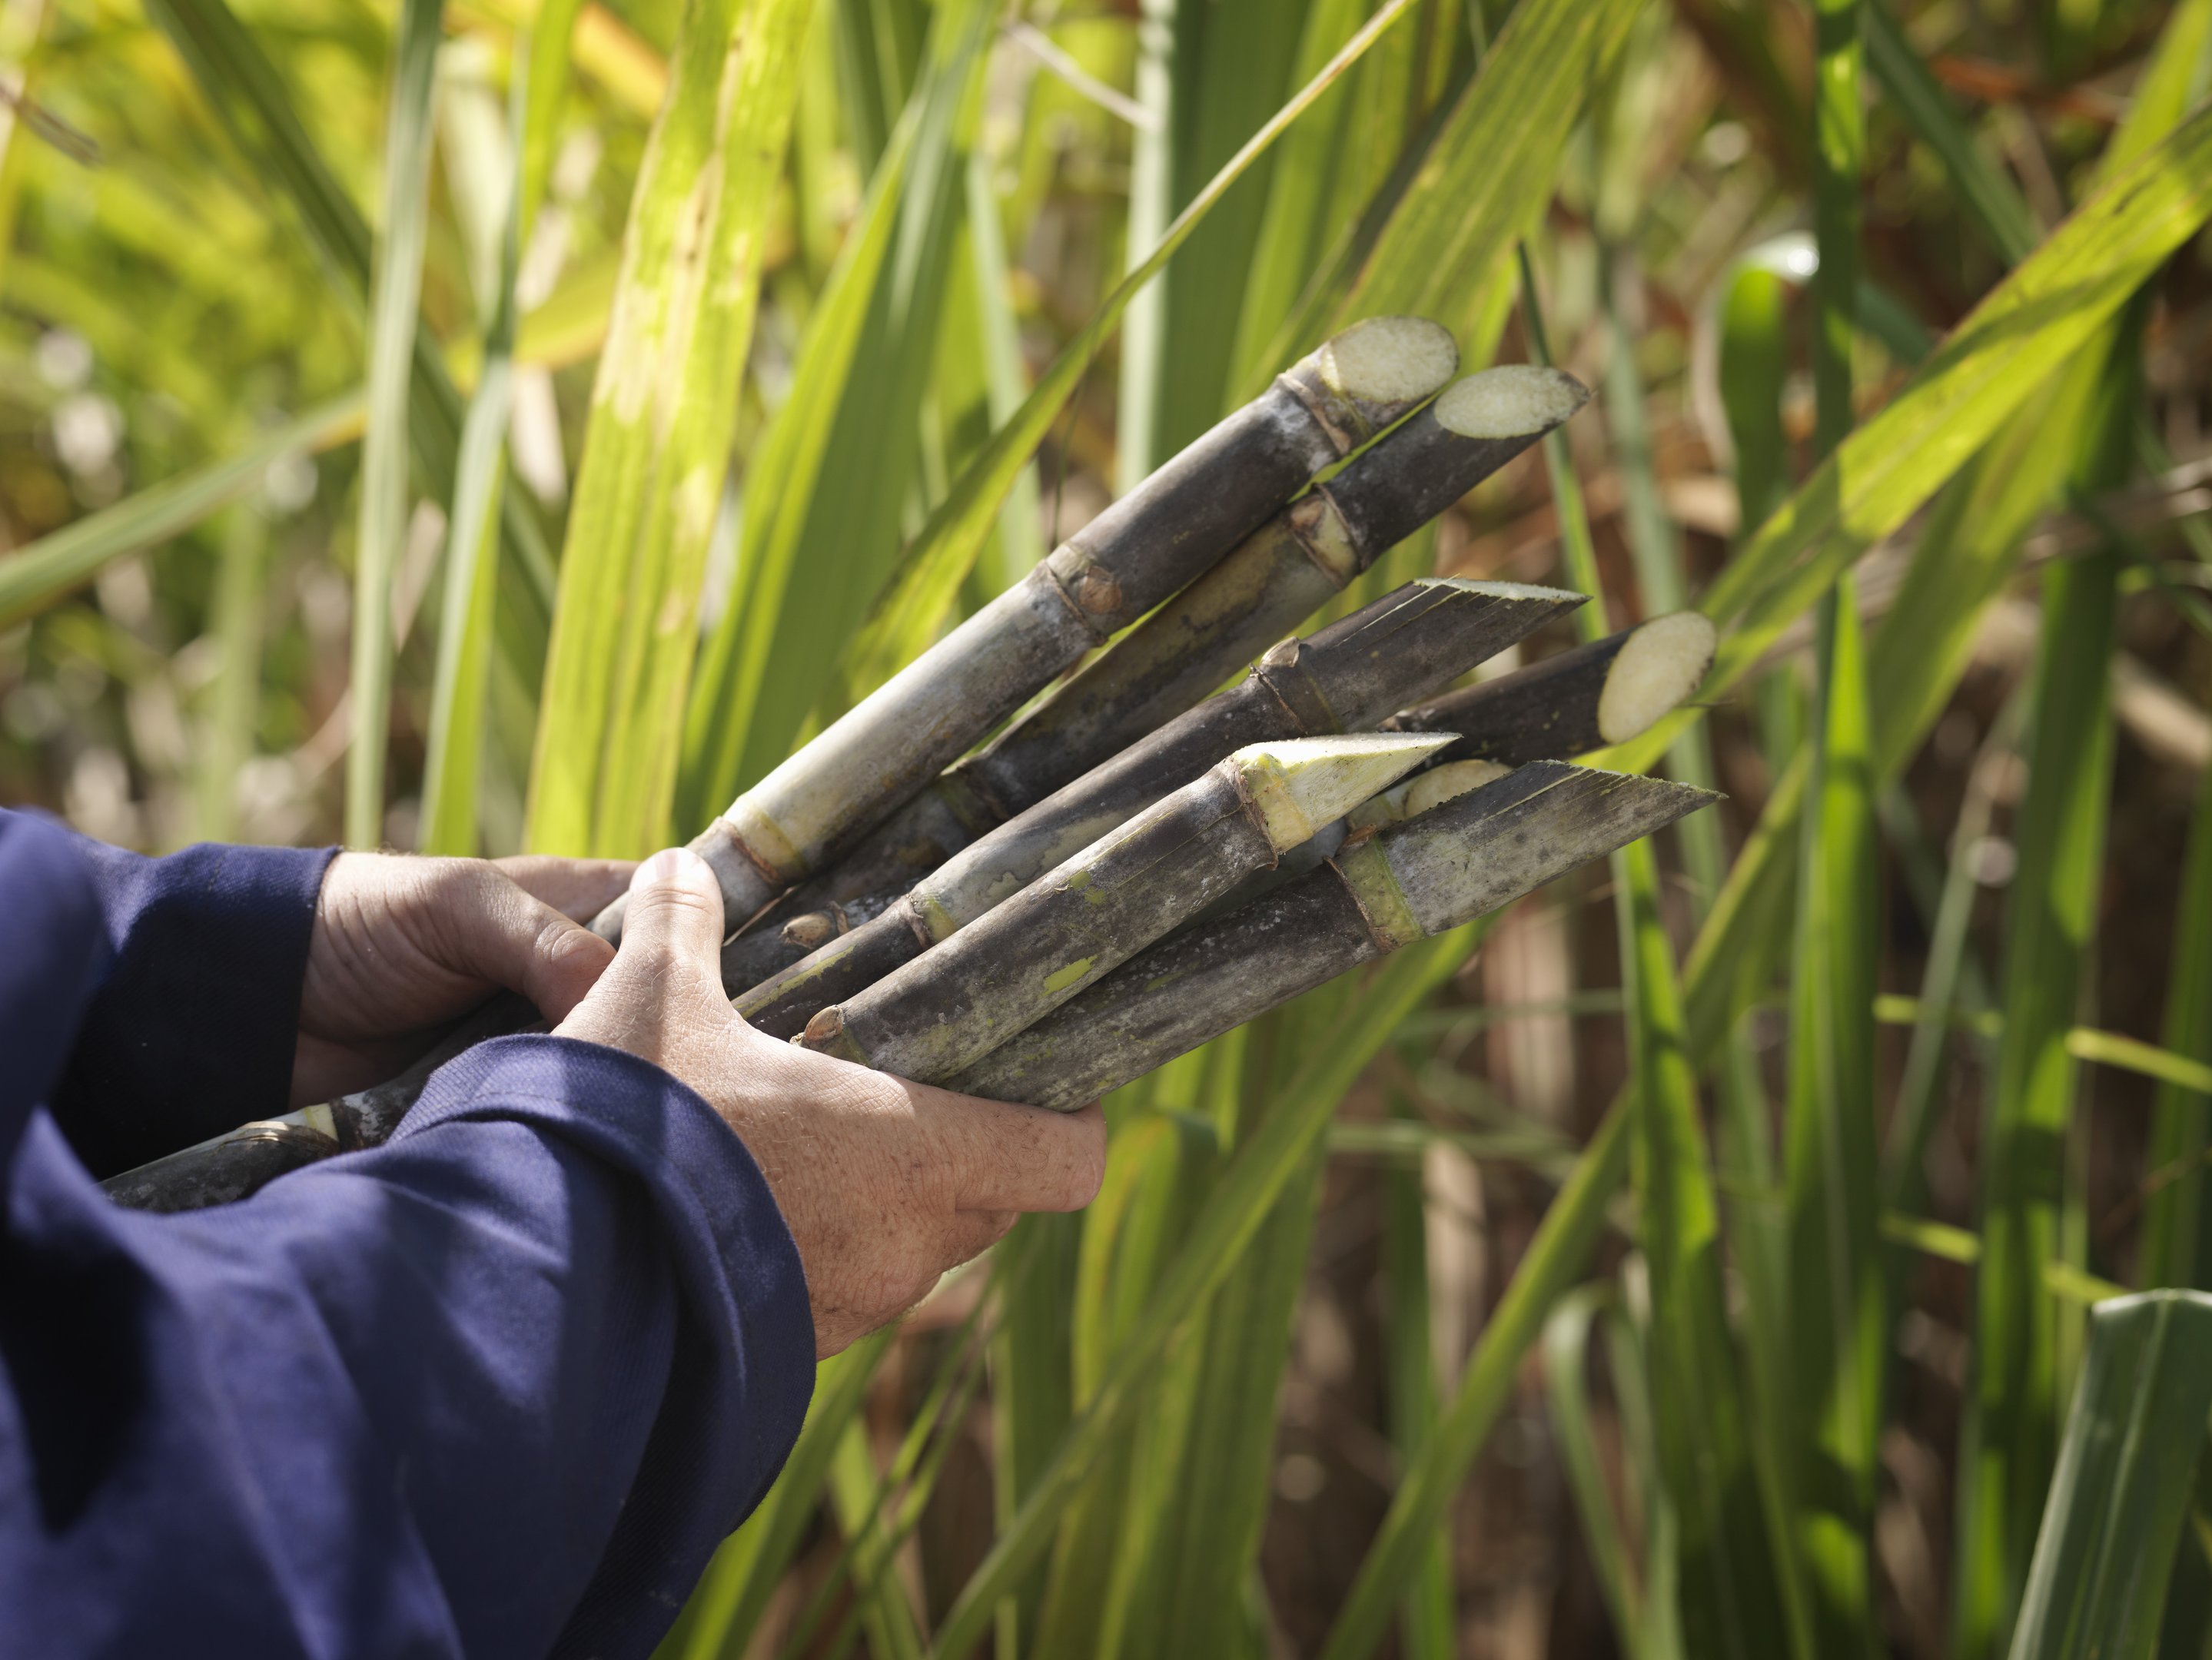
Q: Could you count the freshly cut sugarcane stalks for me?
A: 7